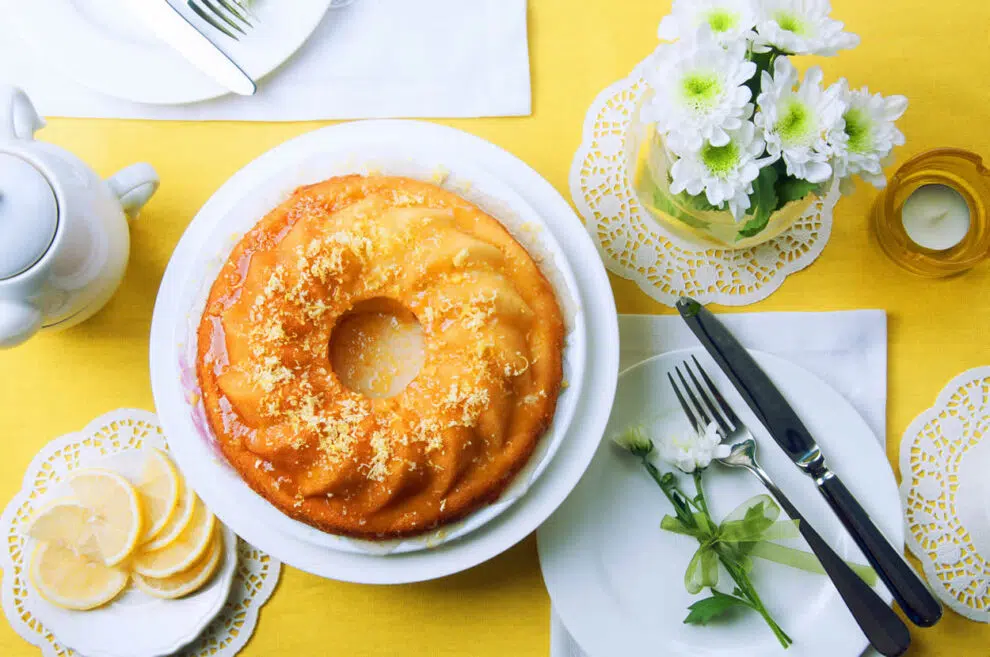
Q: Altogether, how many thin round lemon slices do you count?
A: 7